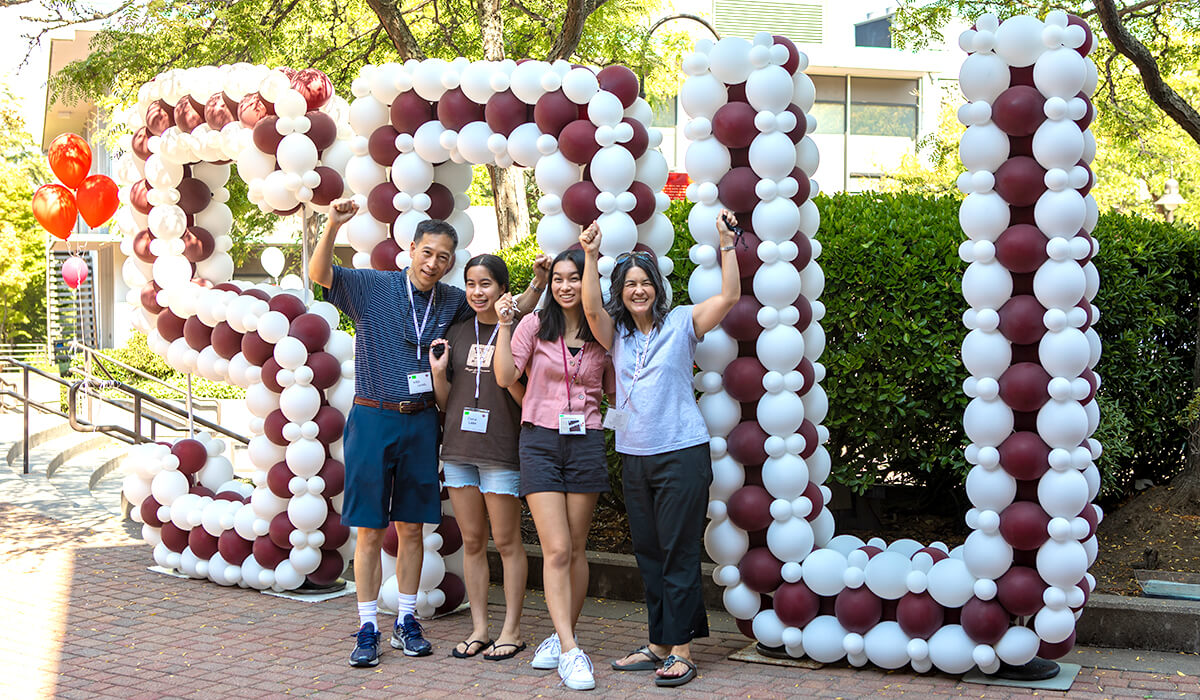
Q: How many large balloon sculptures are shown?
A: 3